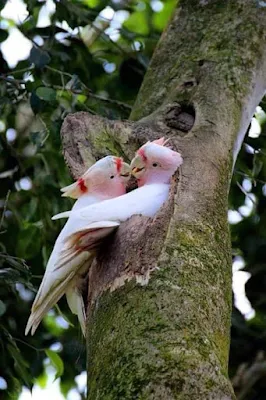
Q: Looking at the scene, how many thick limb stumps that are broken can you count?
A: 1